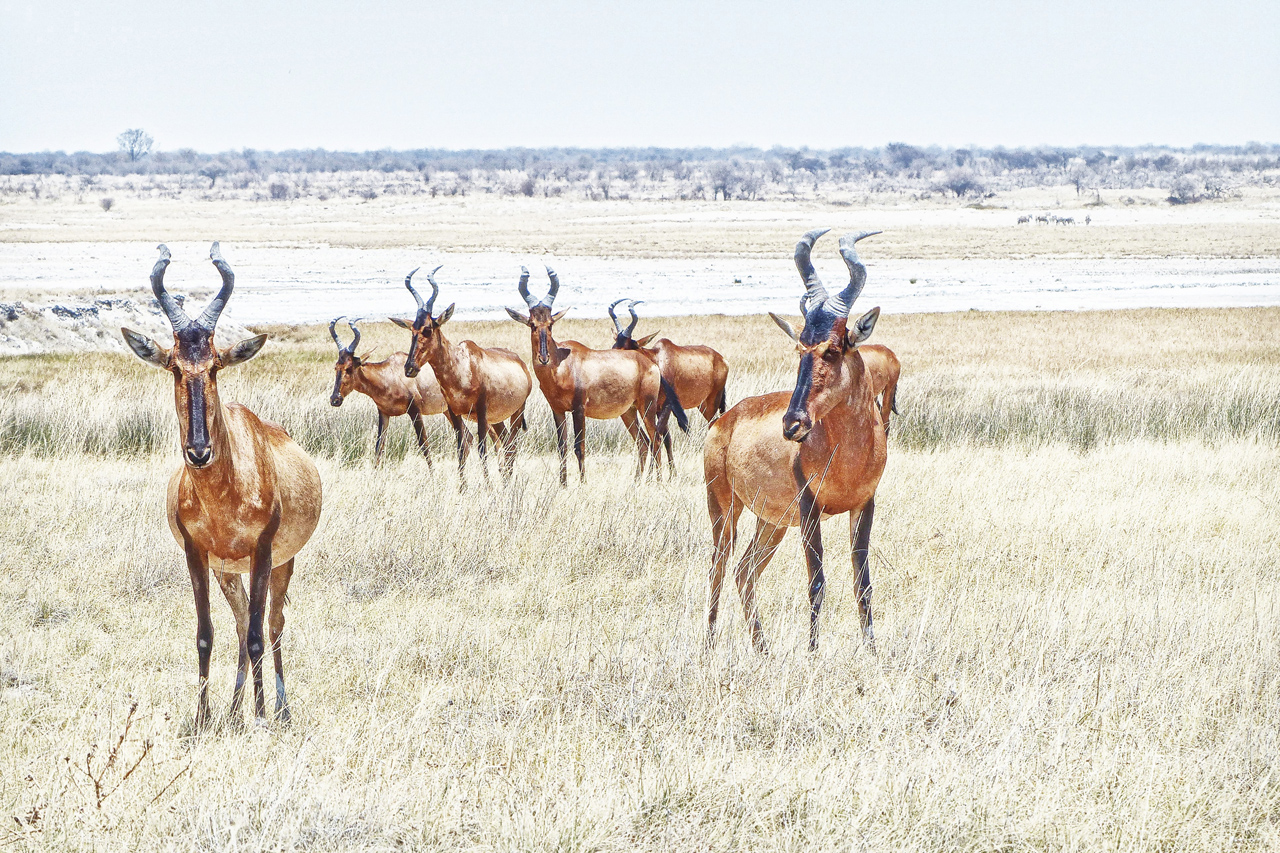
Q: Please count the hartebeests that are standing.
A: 7